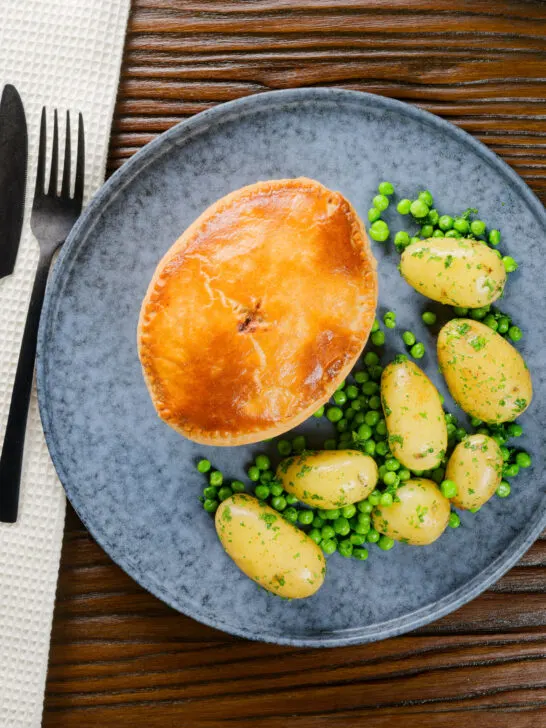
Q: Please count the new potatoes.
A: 7